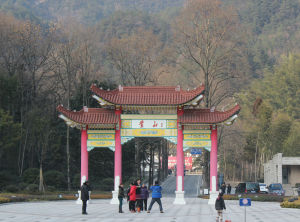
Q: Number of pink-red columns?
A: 4